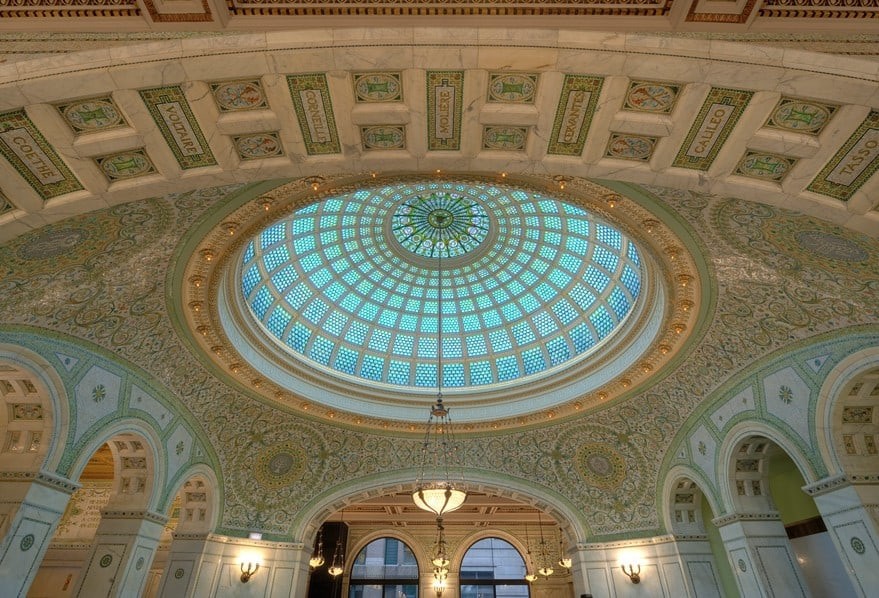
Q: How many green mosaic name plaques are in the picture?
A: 7